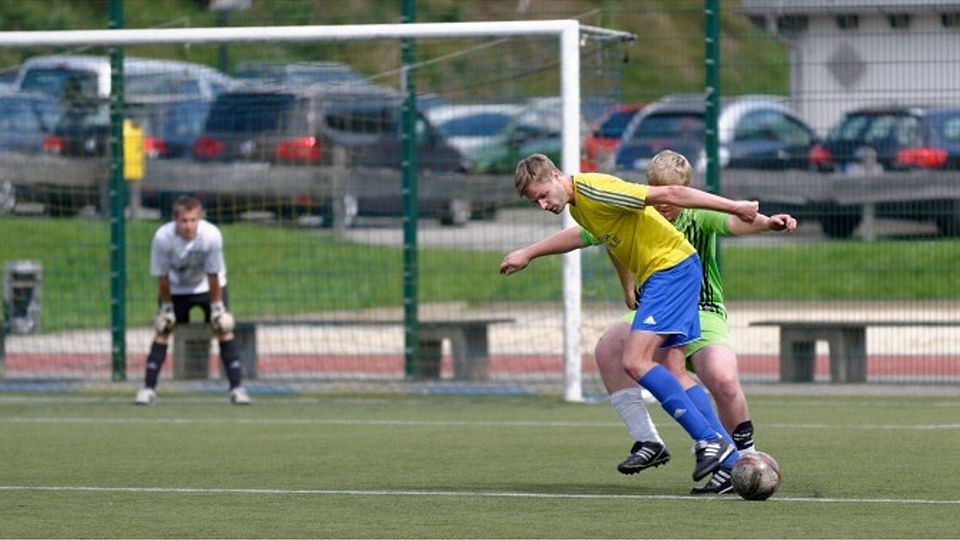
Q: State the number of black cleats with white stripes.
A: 3